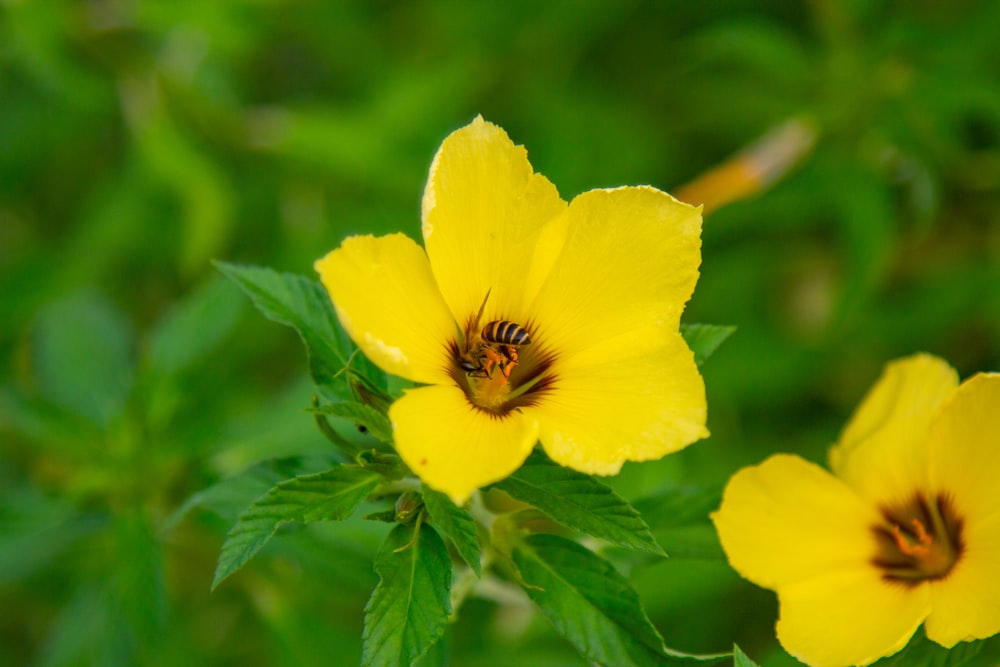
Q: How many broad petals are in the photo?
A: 10